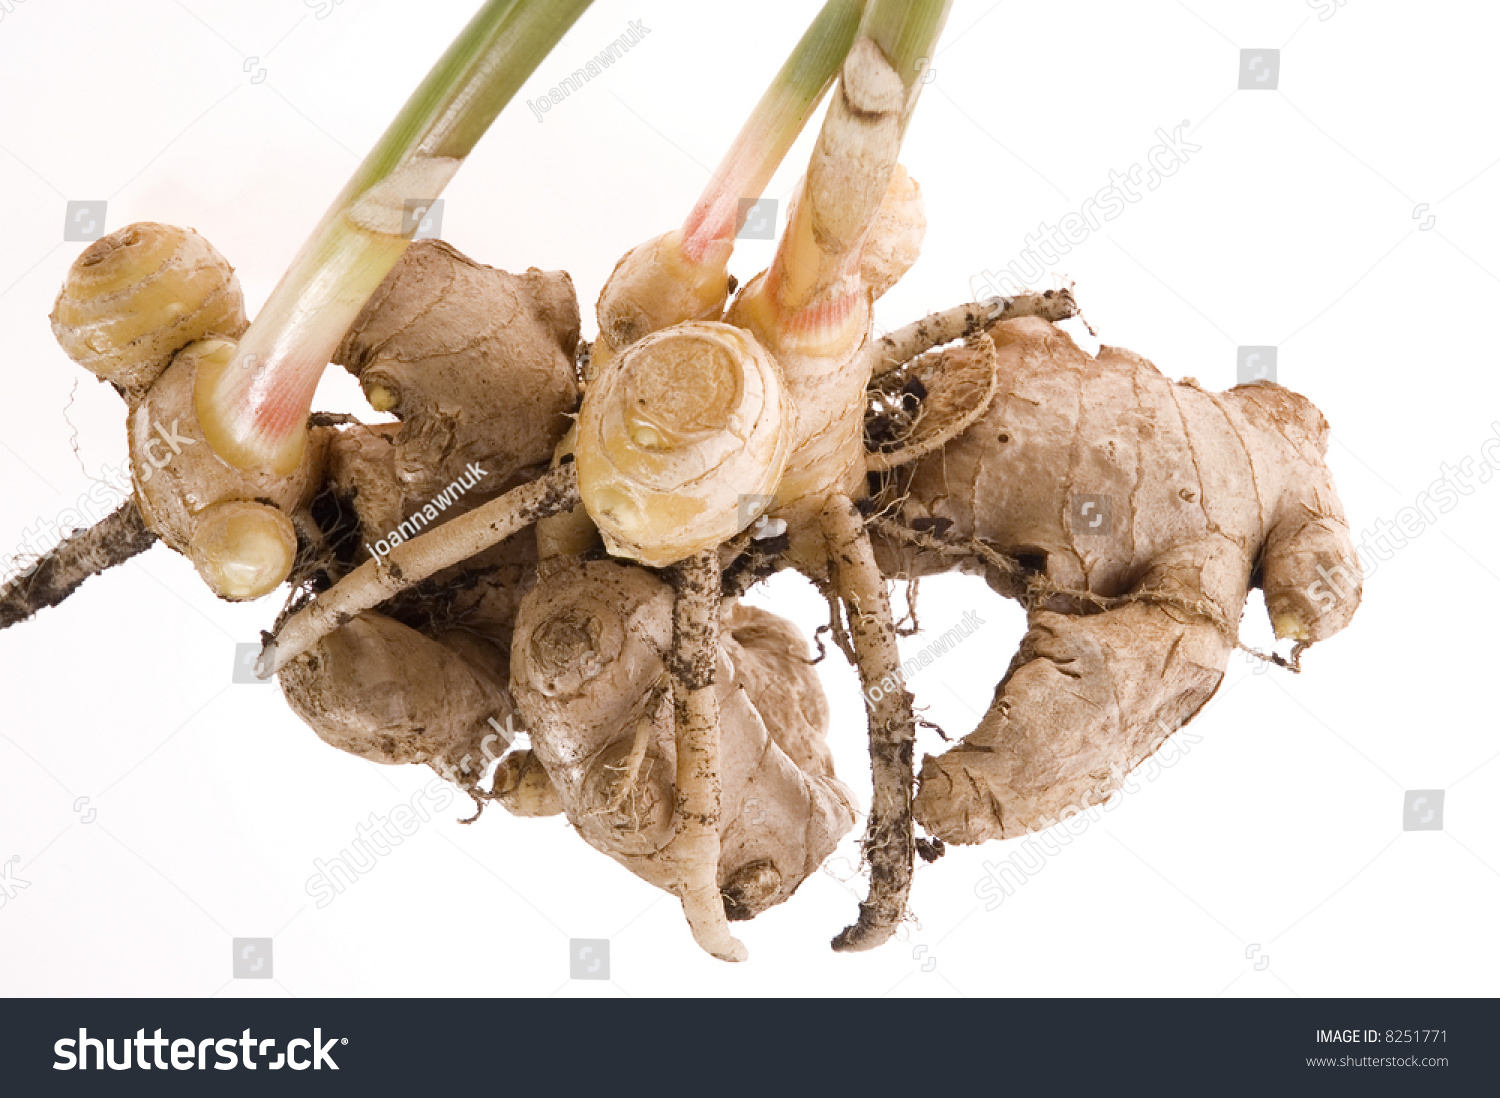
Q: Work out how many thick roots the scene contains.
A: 5